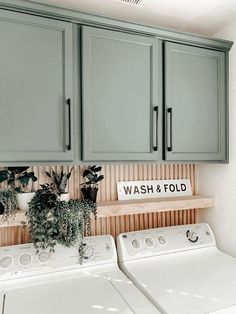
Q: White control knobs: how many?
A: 8